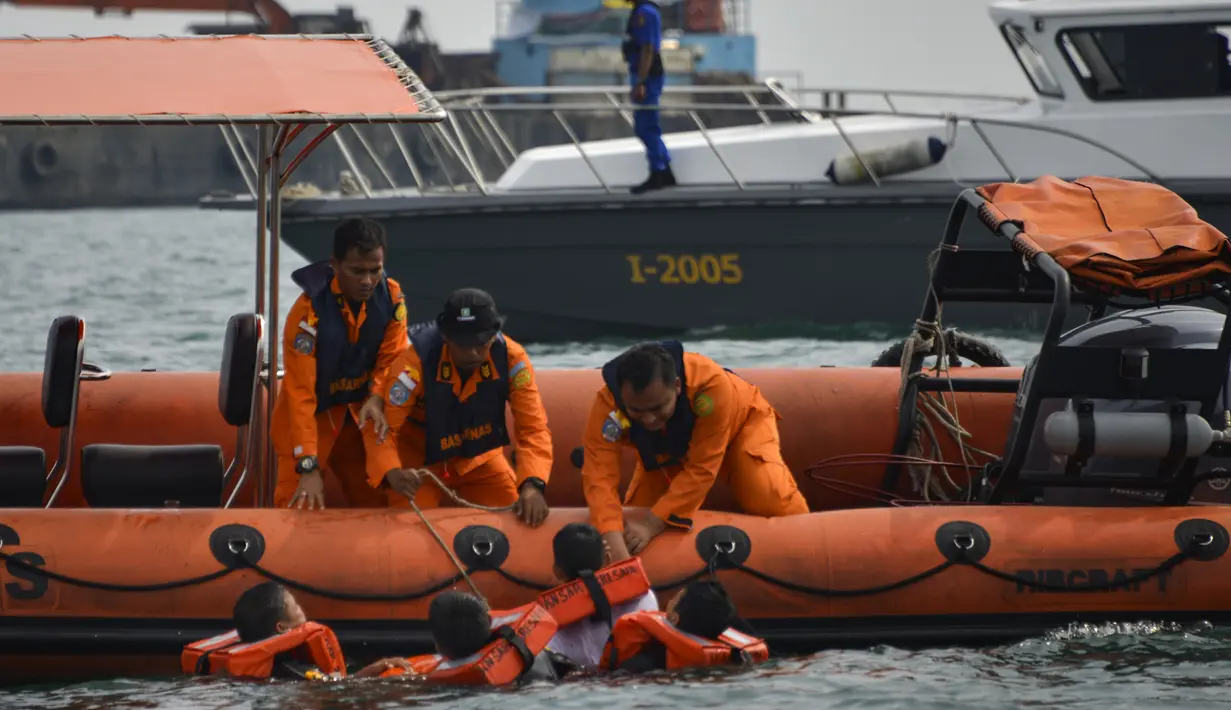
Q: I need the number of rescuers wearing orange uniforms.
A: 3